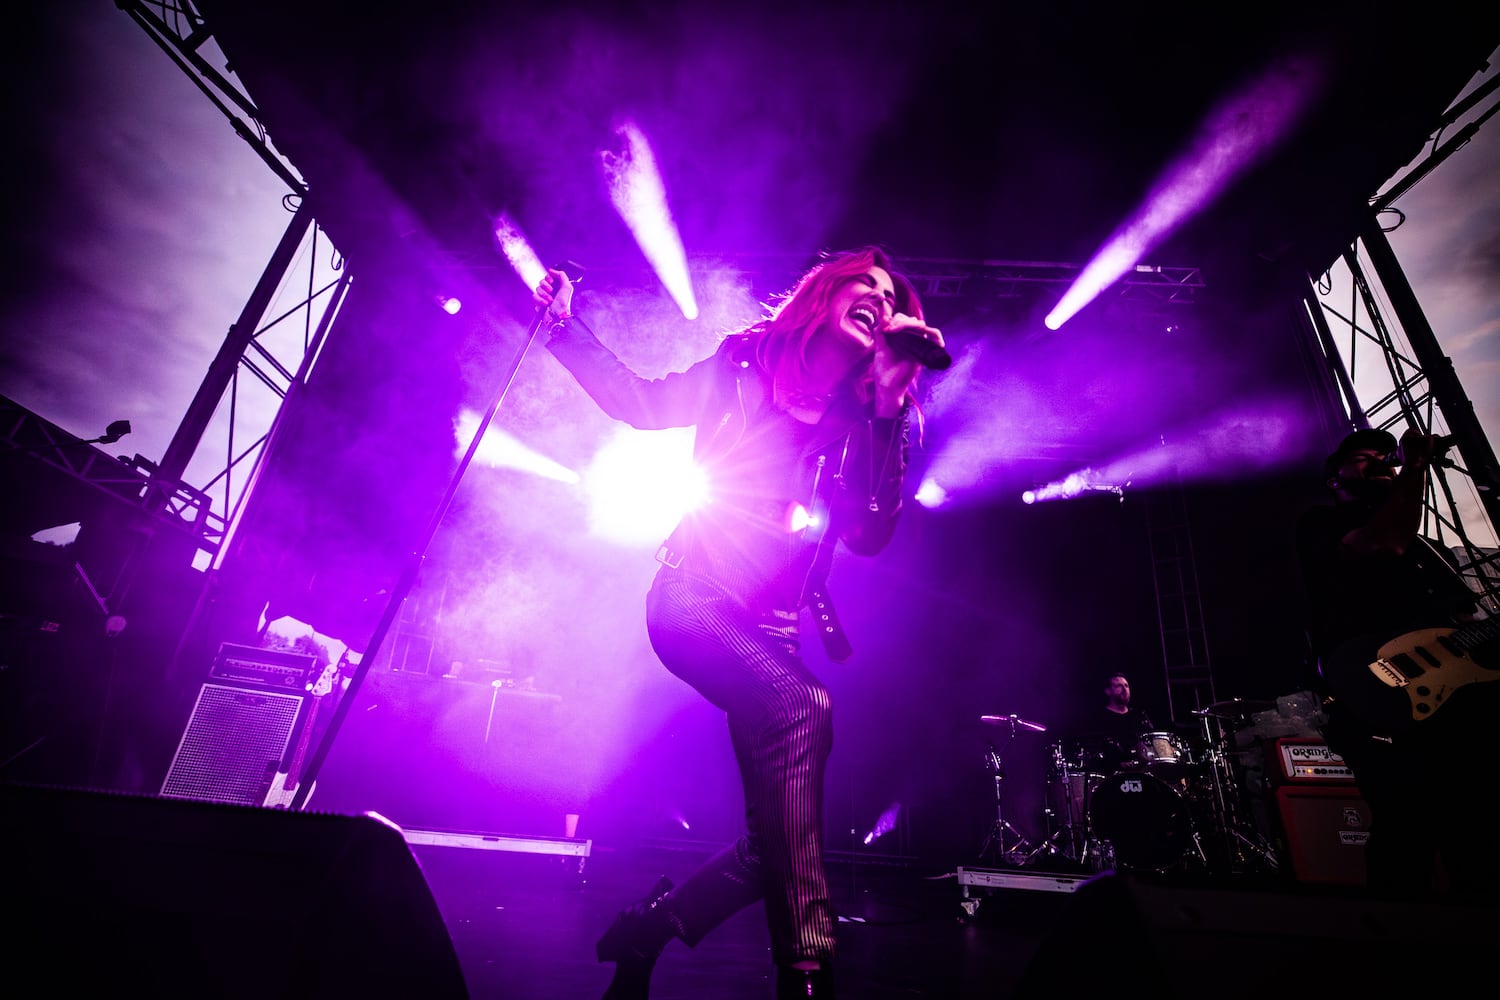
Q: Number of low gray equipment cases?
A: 2